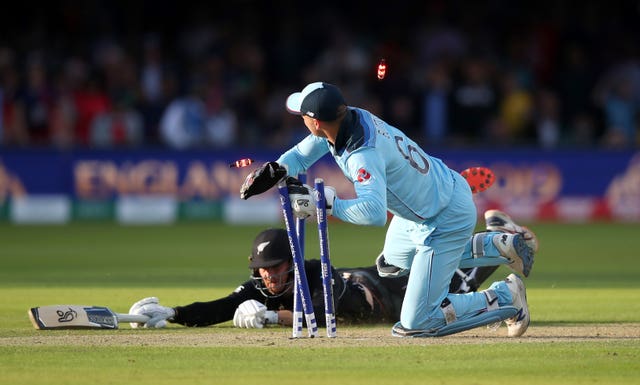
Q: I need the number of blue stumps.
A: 3